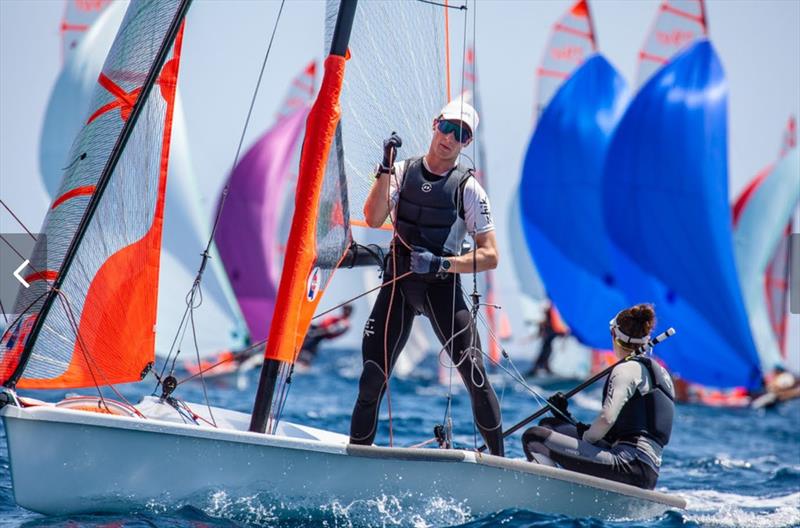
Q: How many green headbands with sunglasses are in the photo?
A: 0